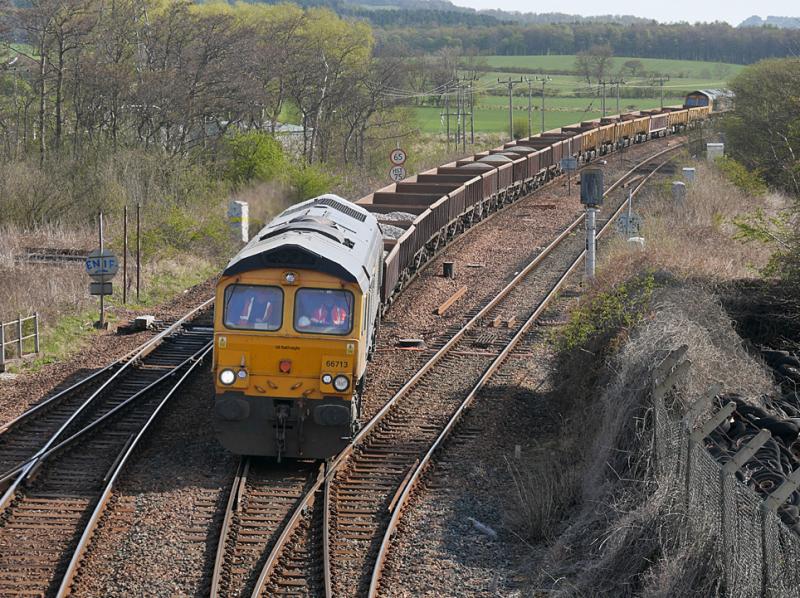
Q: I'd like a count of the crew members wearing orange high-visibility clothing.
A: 2